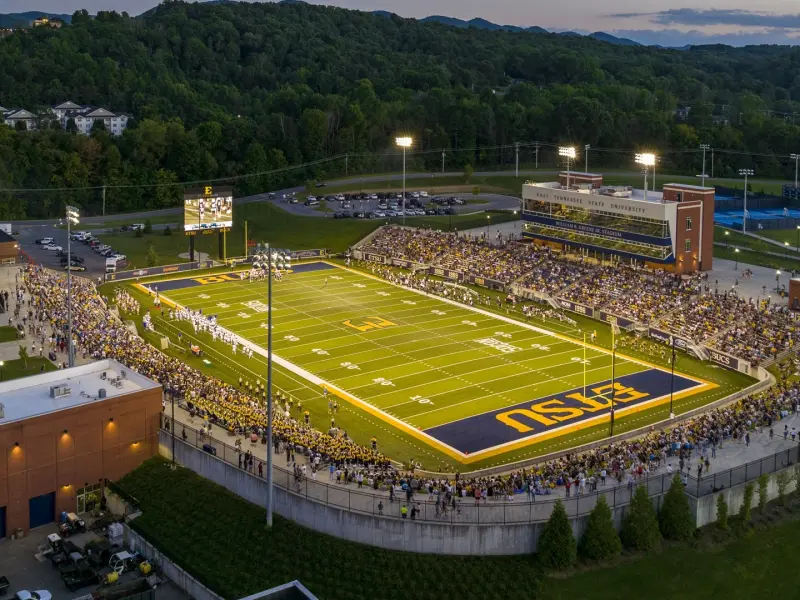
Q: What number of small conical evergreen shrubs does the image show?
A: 4